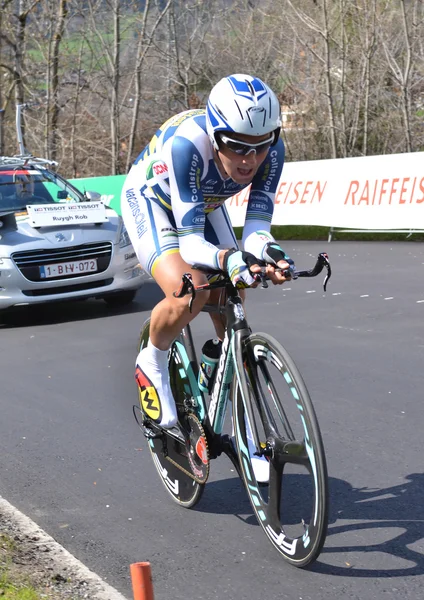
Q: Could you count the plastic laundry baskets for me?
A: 0